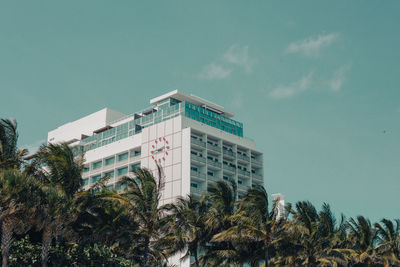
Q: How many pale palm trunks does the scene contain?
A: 2